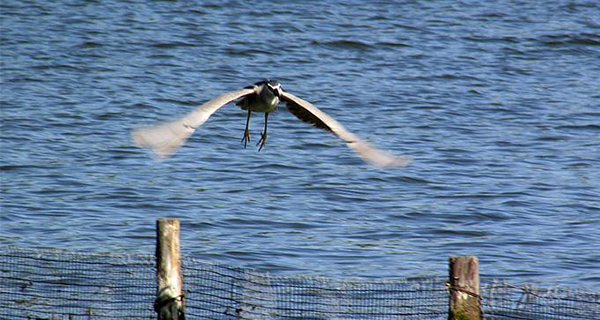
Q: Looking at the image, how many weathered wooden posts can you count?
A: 2